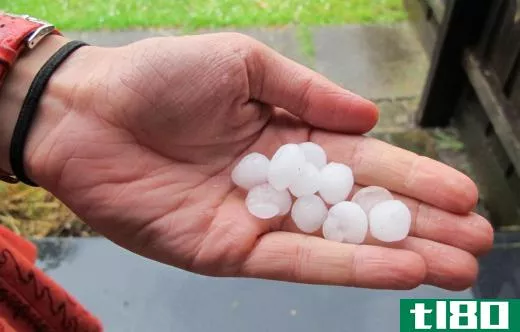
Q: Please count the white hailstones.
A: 10